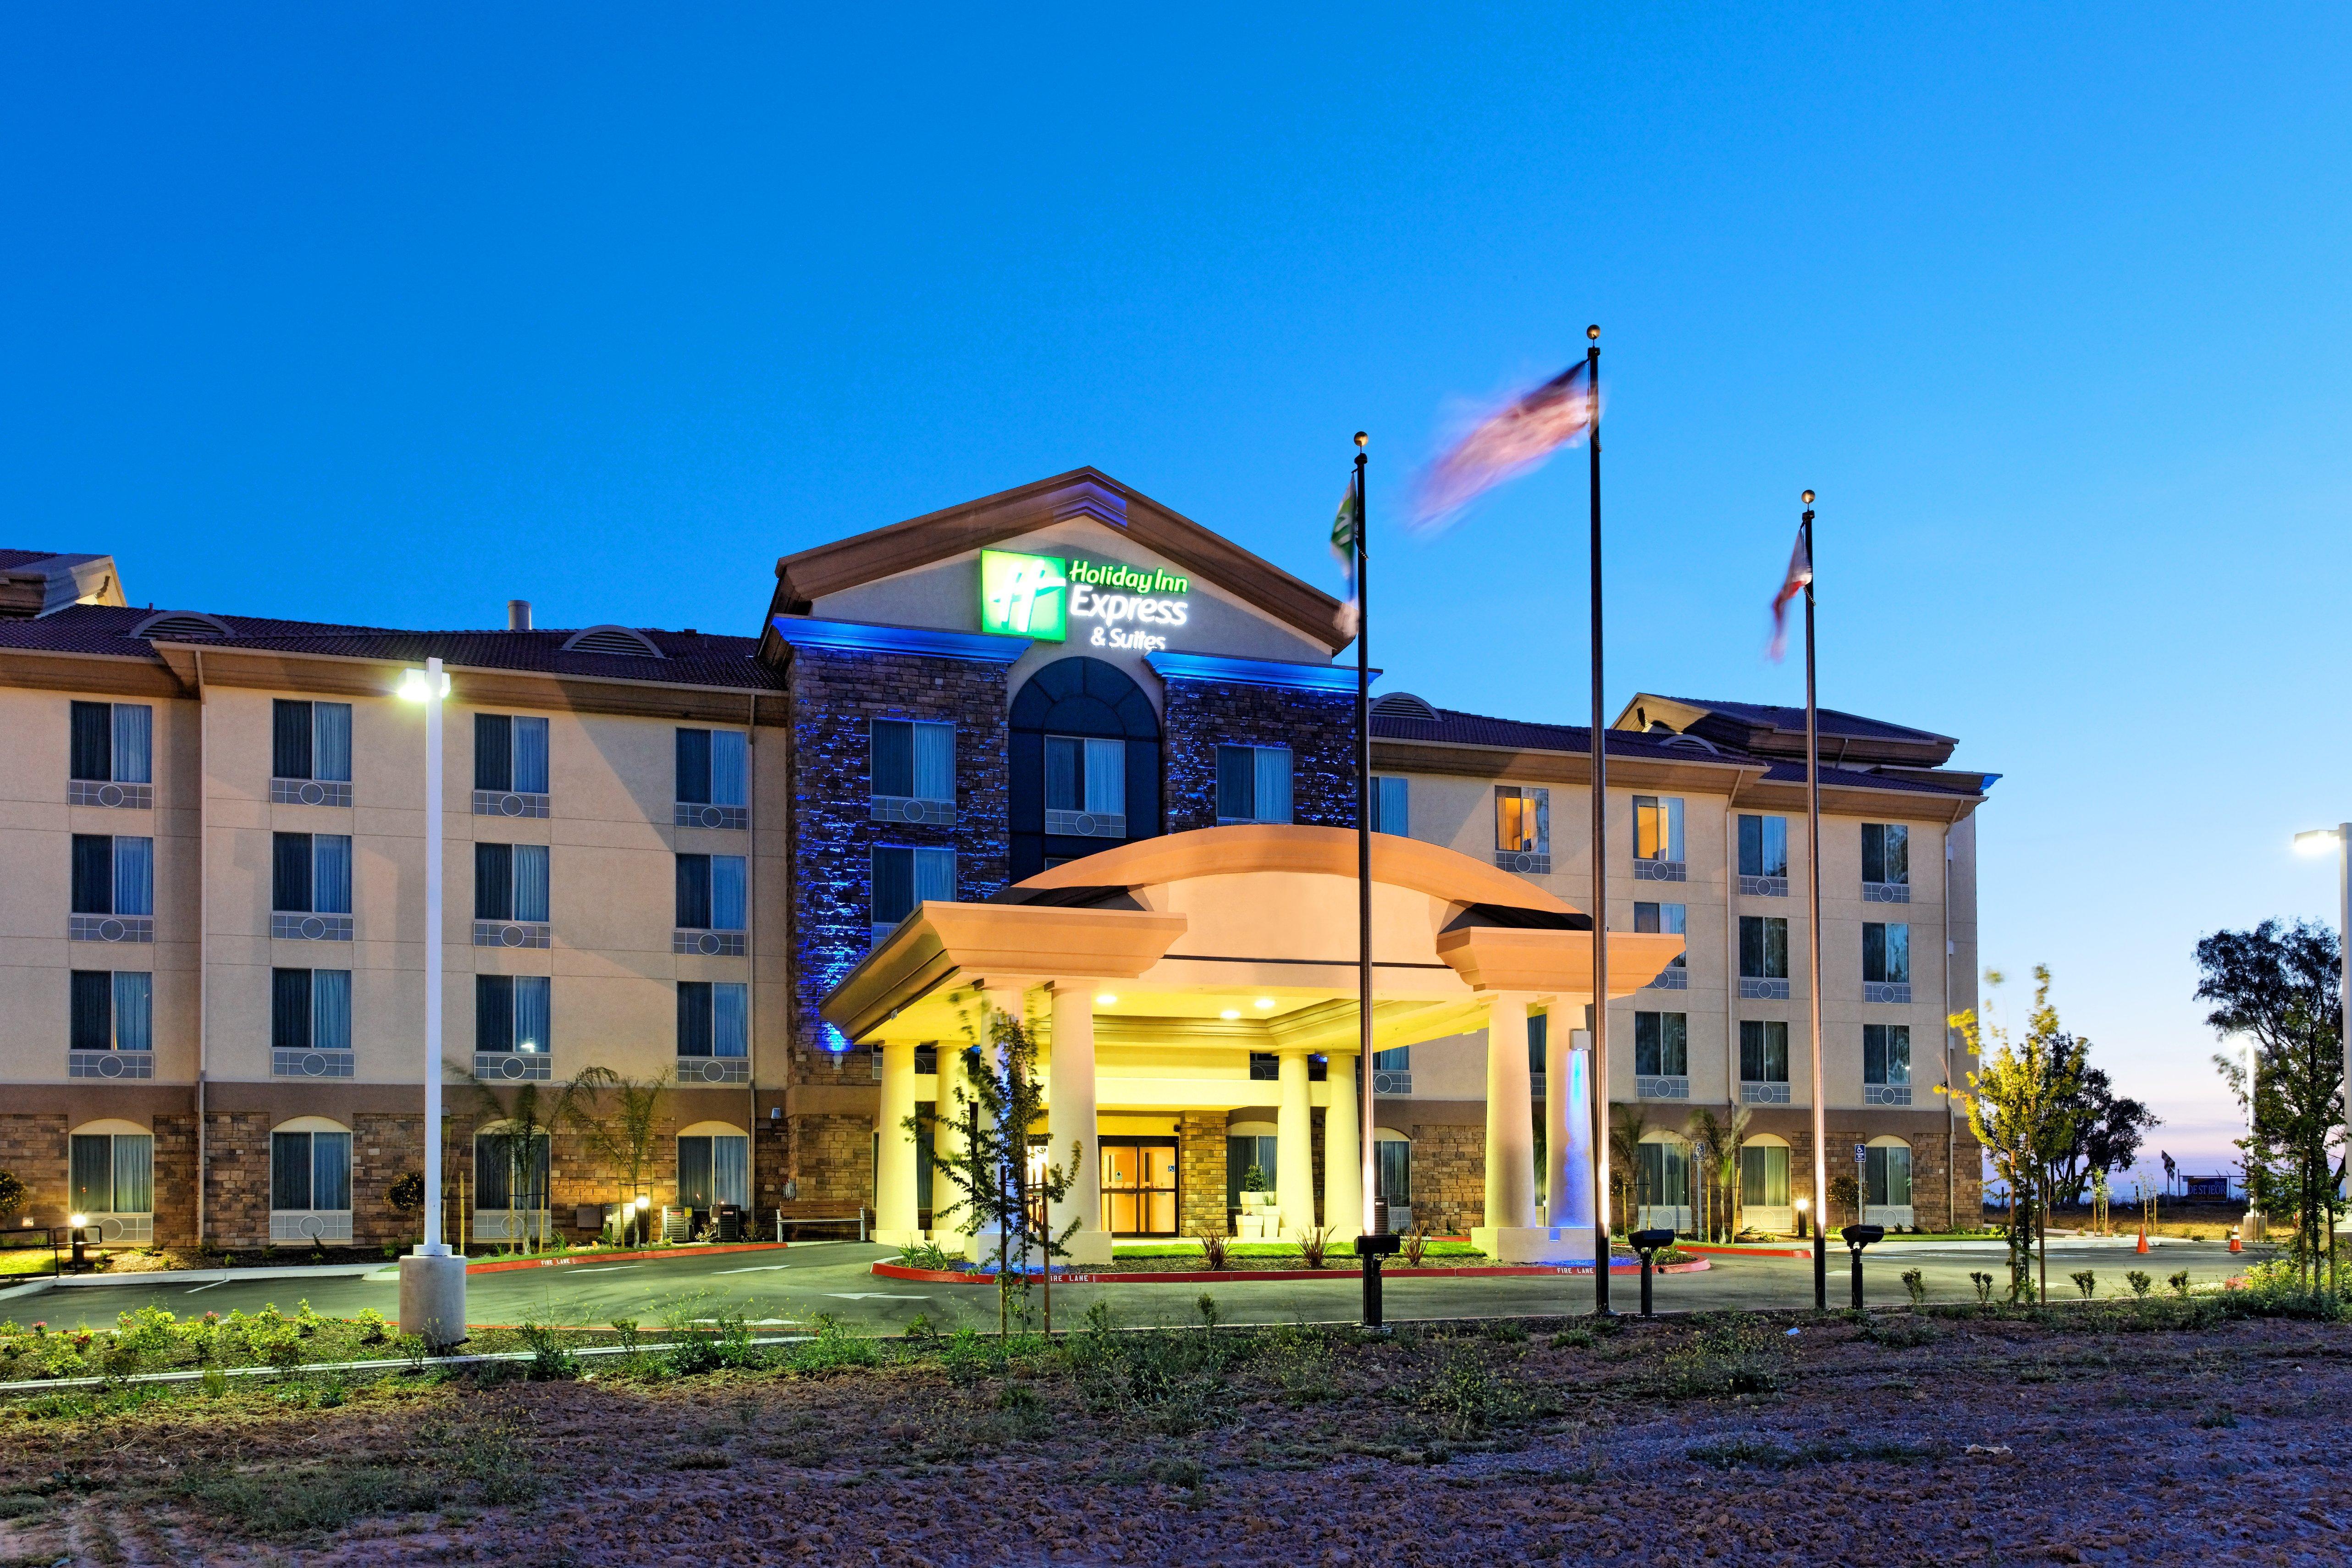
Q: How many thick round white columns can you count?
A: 8